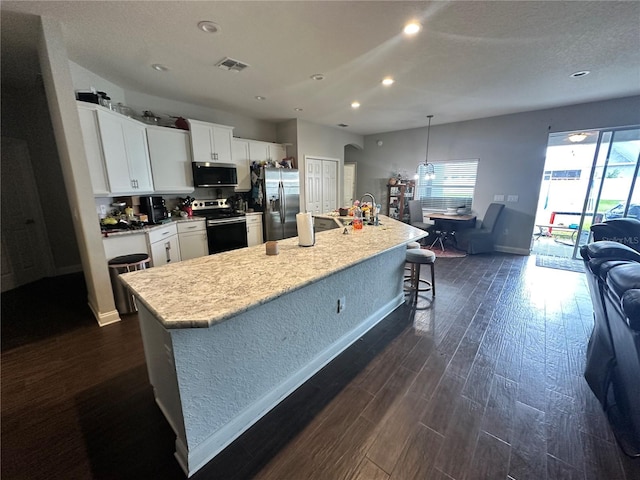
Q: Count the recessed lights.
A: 9